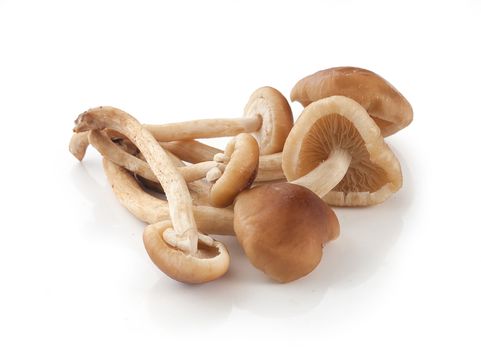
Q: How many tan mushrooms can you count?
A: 6